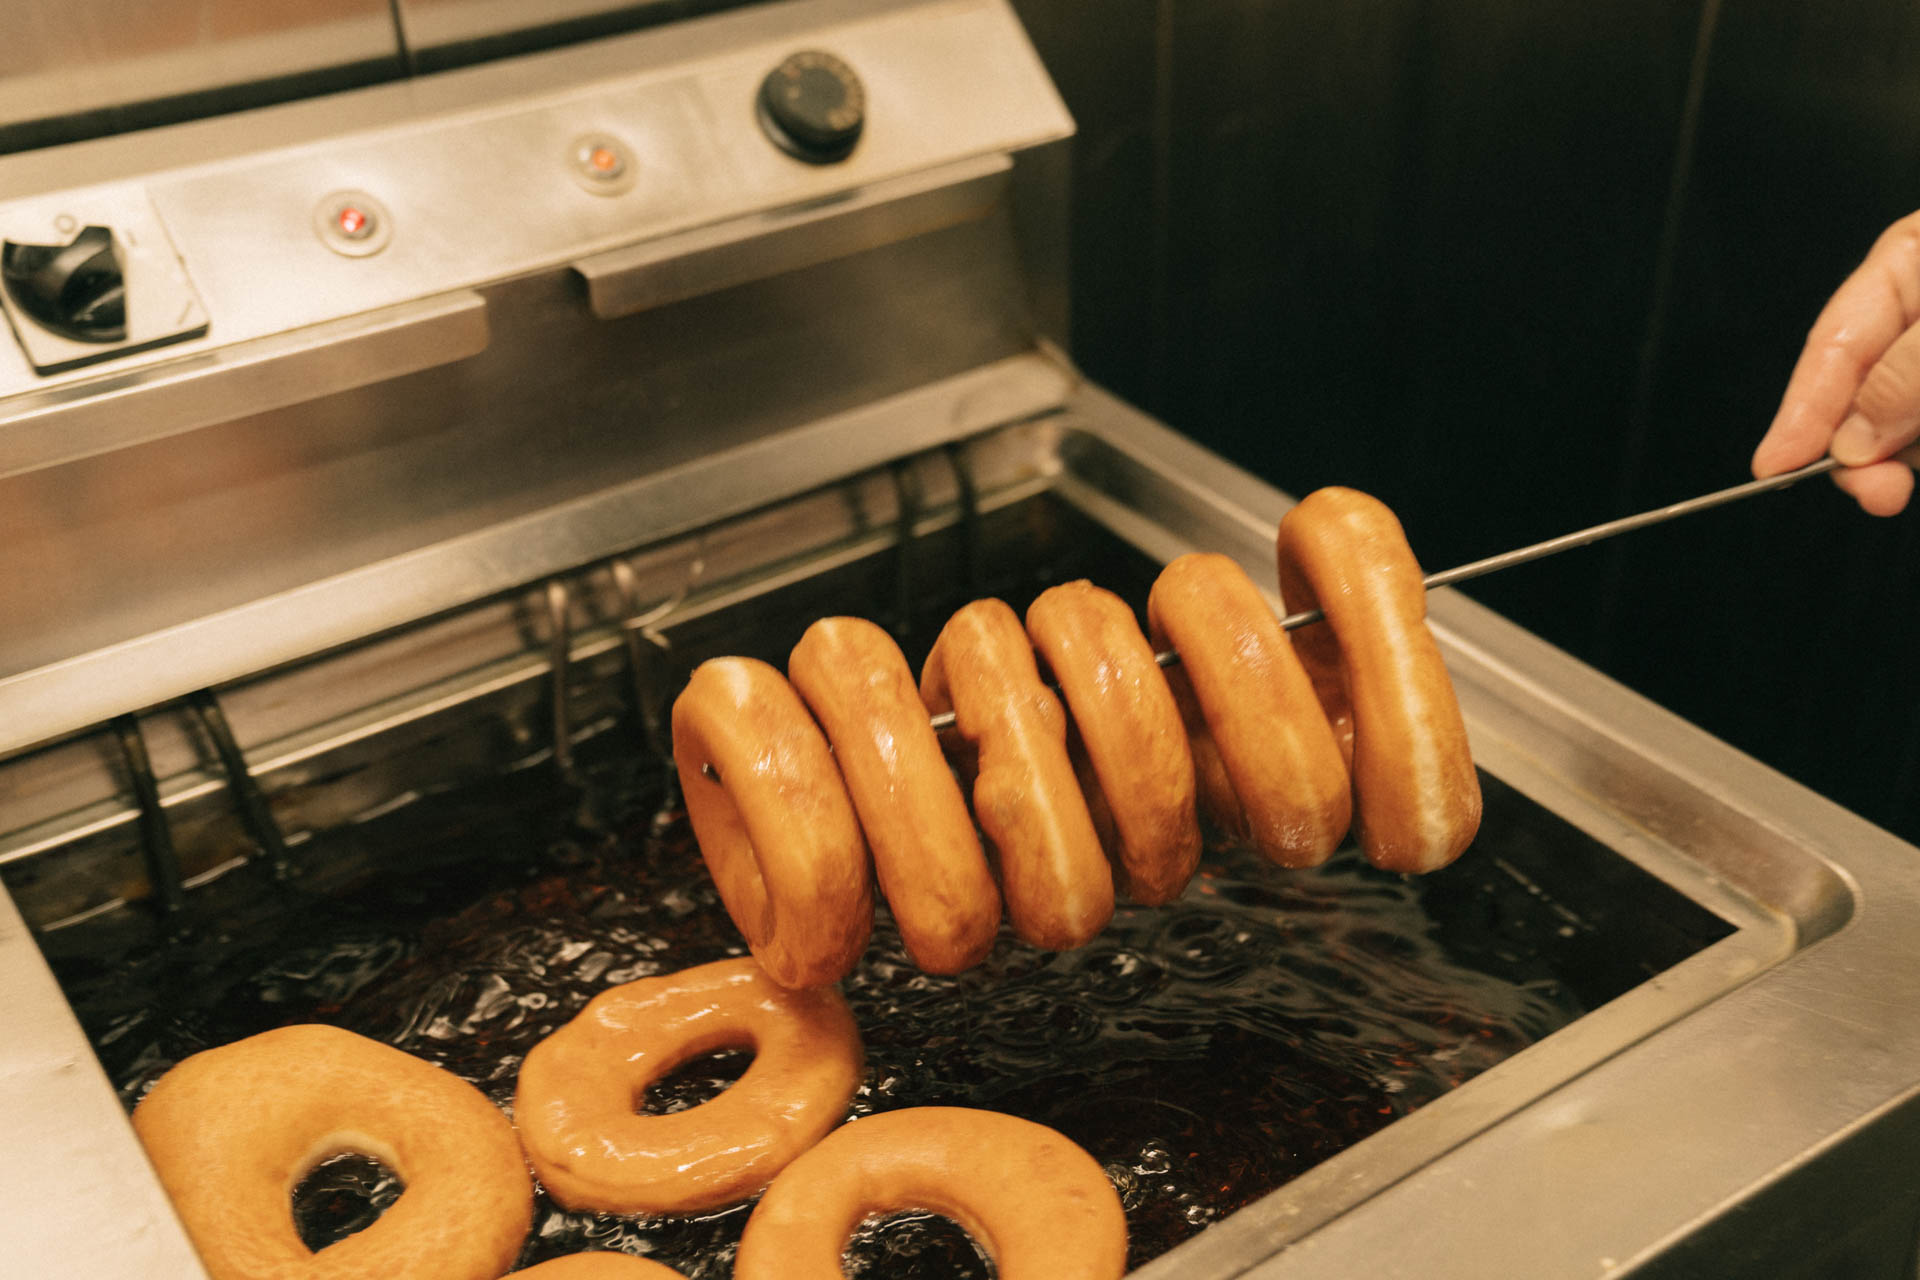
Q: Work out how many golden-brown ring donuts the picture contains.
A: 10